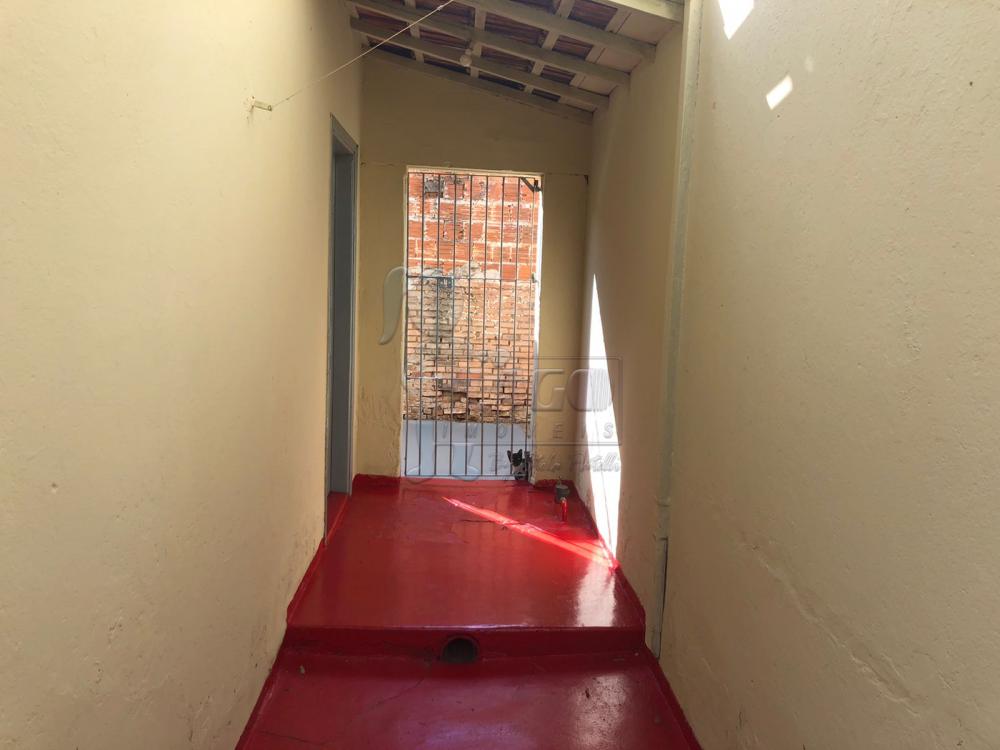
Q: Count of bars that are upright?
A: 9